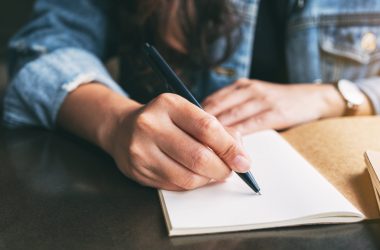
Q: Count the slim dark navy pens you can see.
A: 1